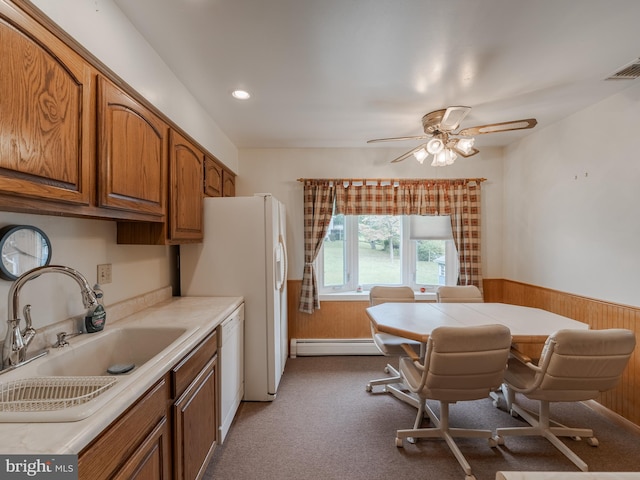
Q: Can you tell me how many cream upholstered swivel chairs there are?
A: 4